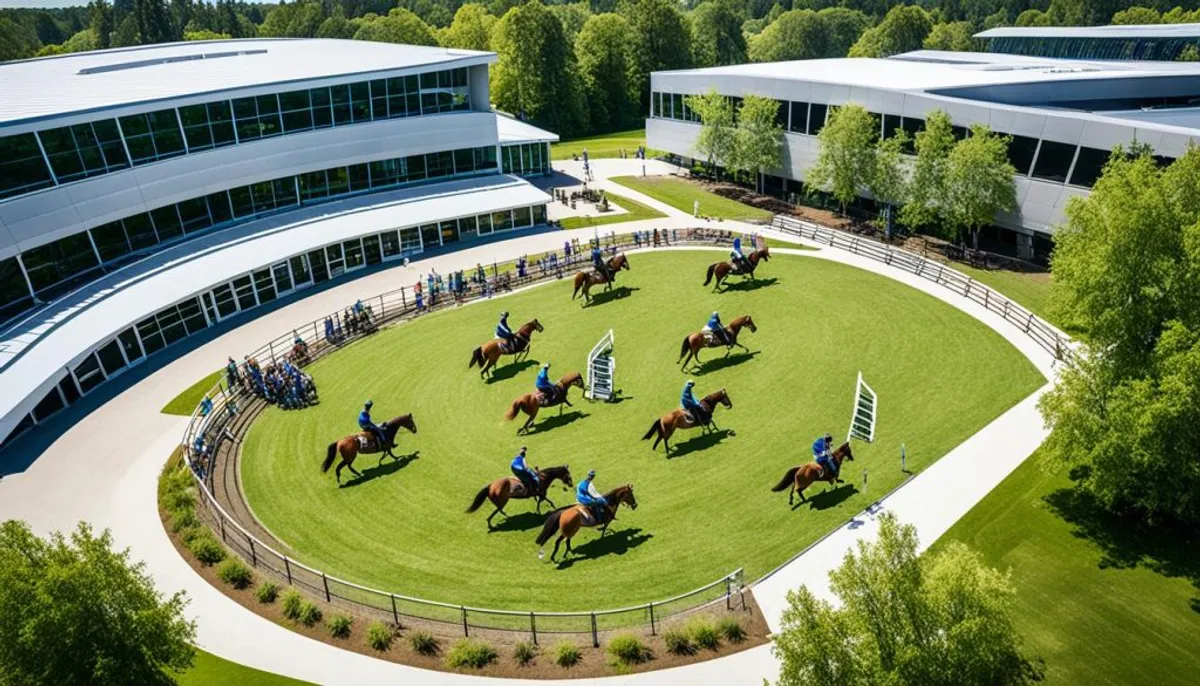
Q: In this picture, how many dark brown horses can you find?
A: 10